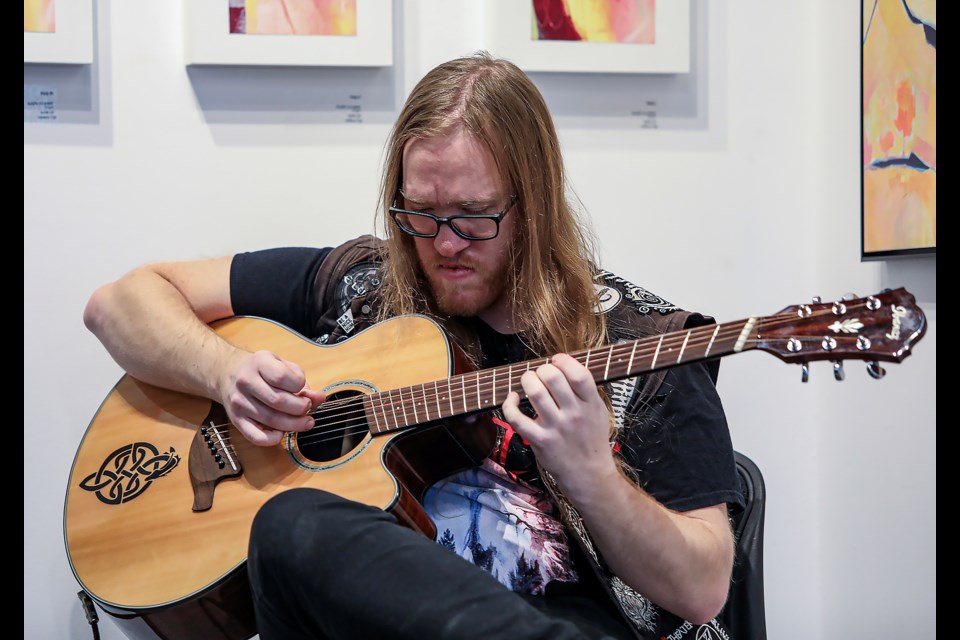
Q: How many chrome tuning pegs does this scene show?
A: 6